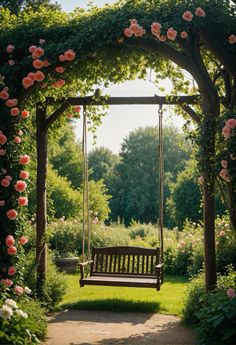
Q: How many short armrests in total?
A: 2